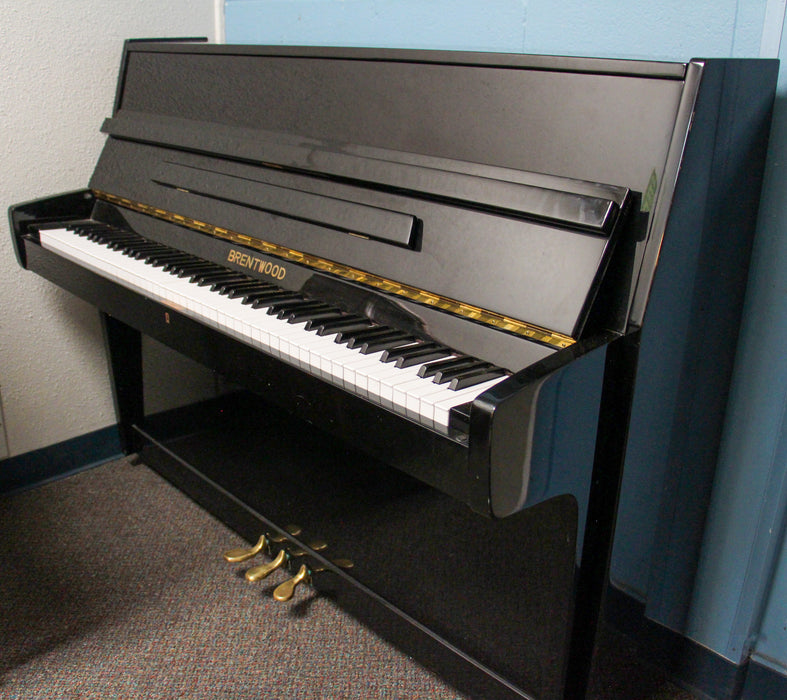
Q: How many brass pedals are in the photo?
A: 3